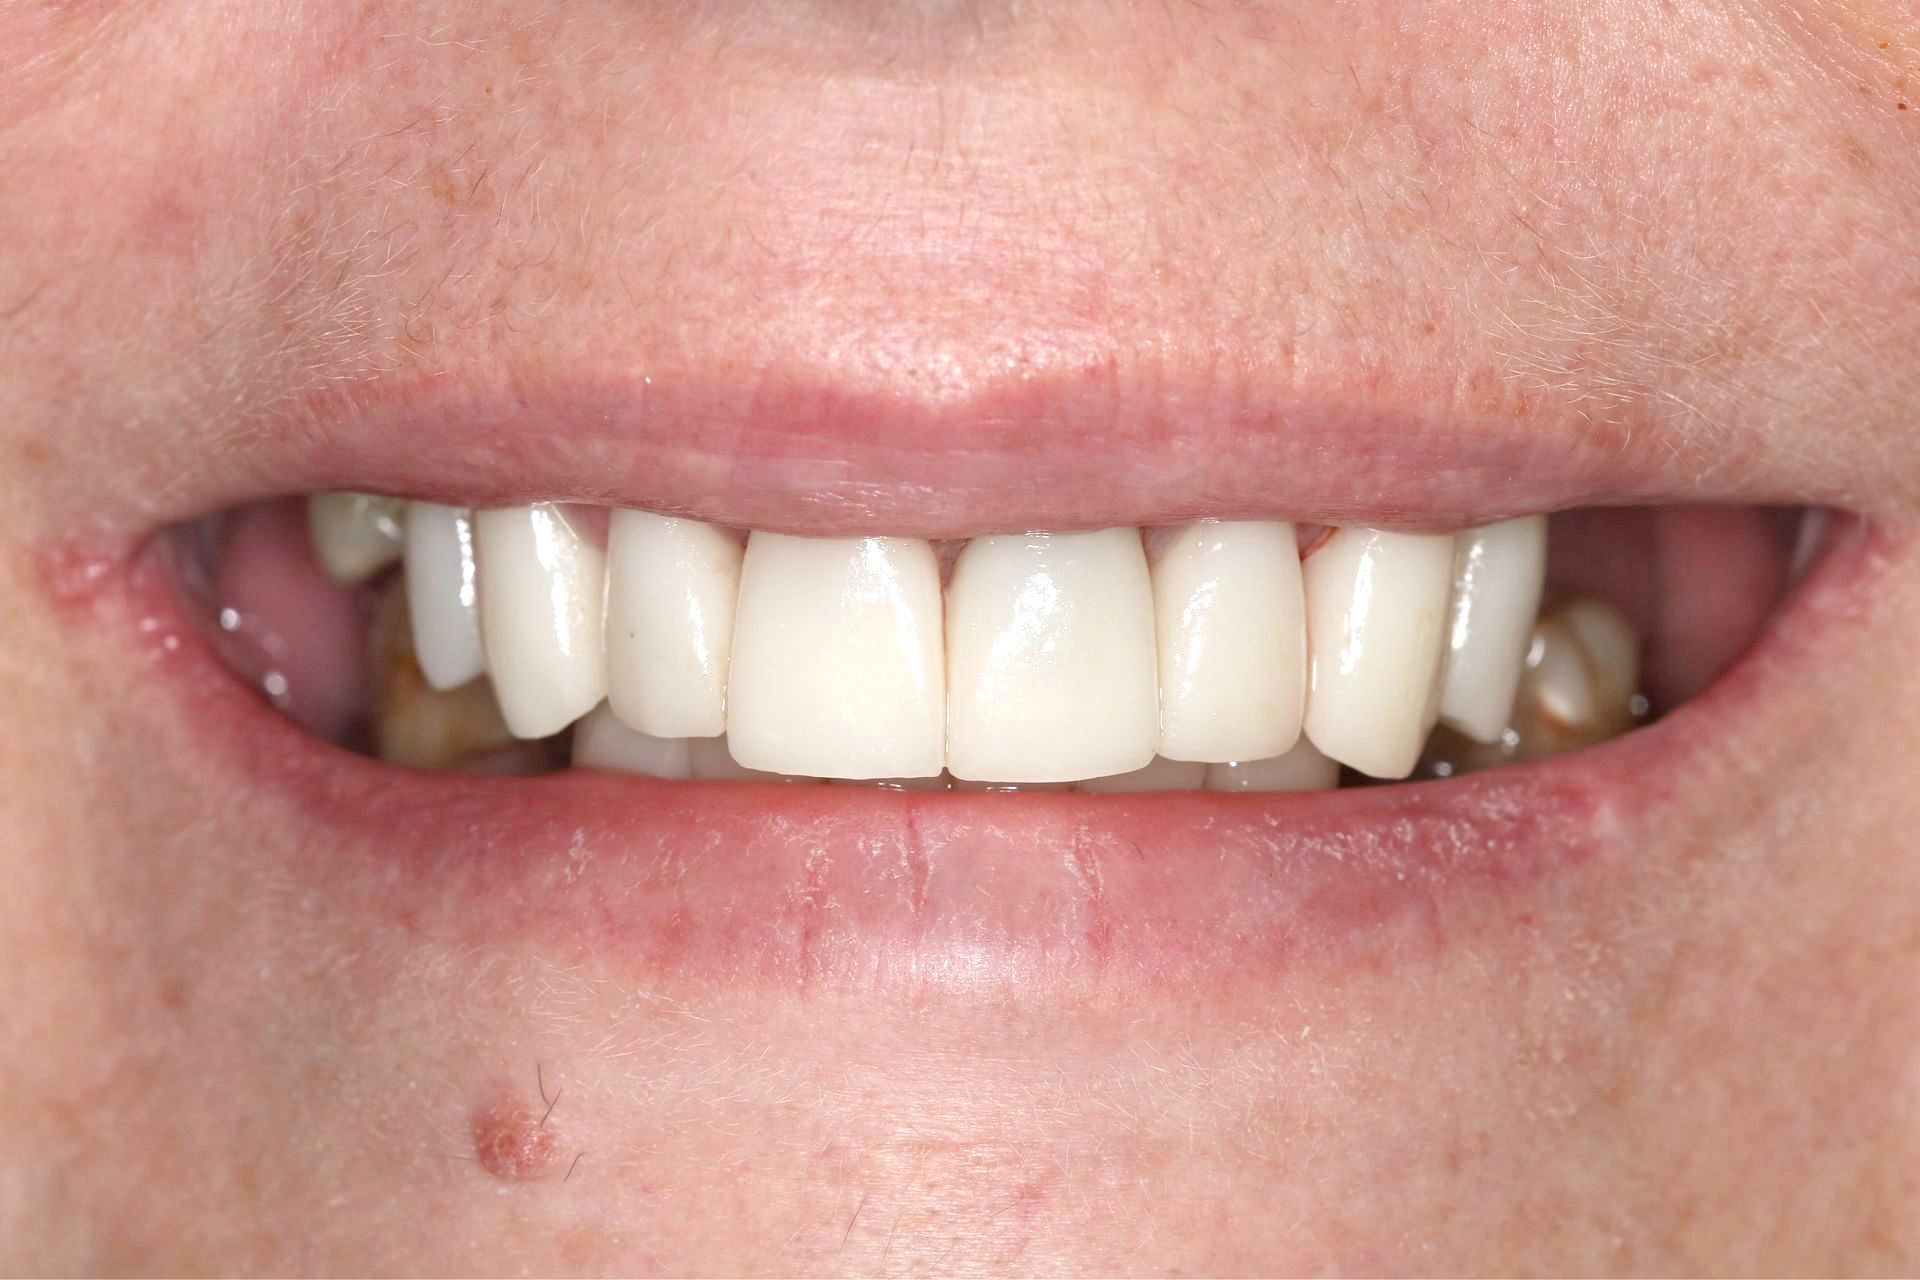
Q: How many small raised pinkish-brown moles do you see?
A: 1